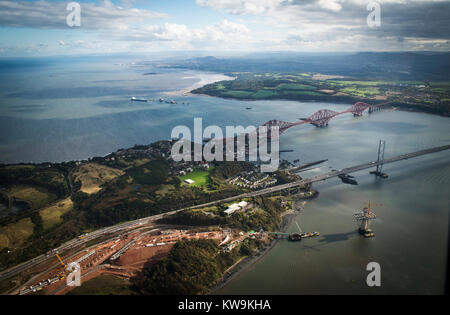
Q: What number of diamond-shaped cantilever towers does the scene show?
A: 3